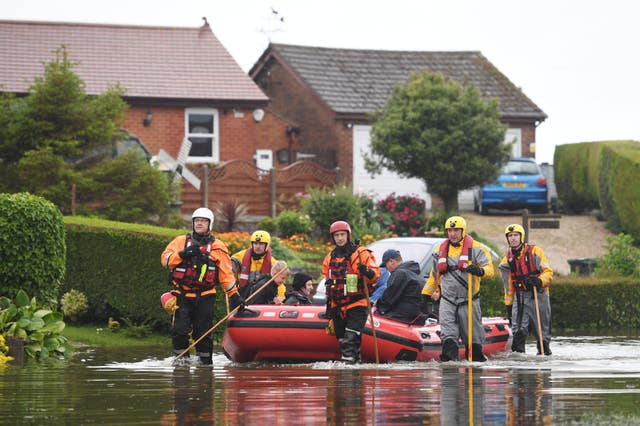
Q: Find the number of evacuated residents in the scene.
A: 4